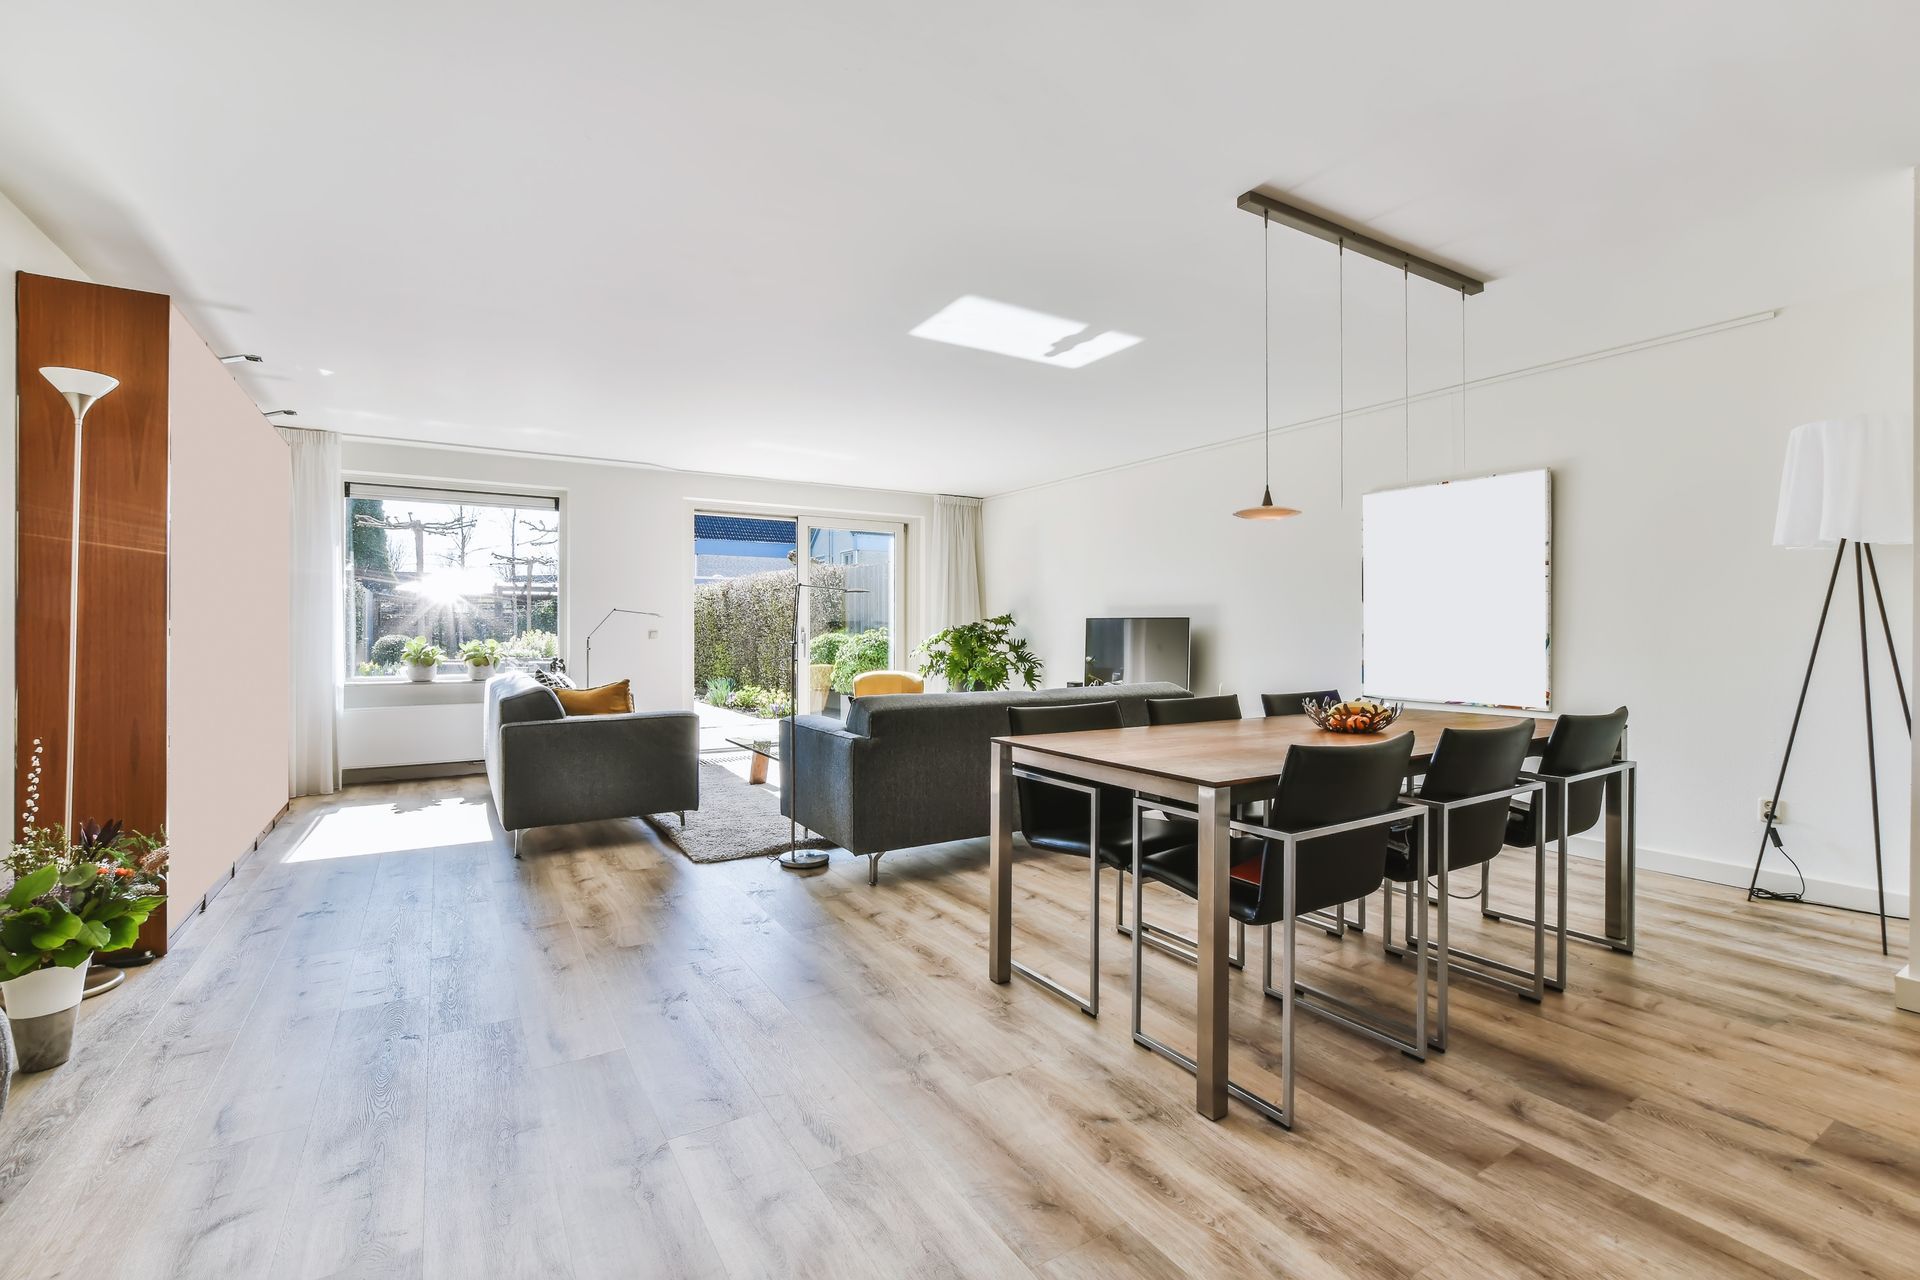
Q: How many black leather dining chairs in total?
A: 6